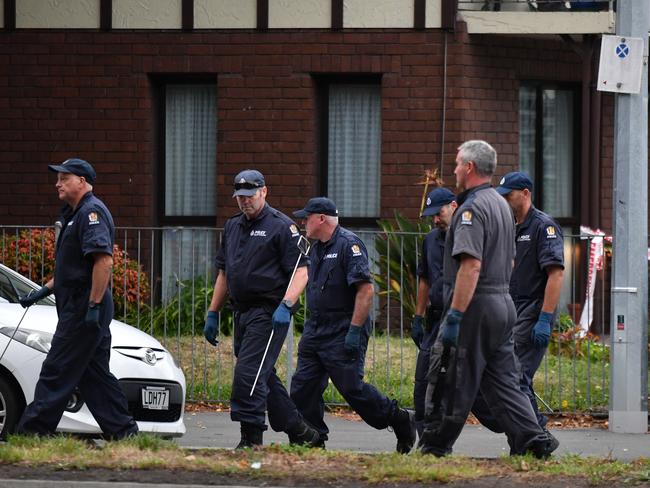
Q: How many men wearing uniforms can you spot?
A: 6